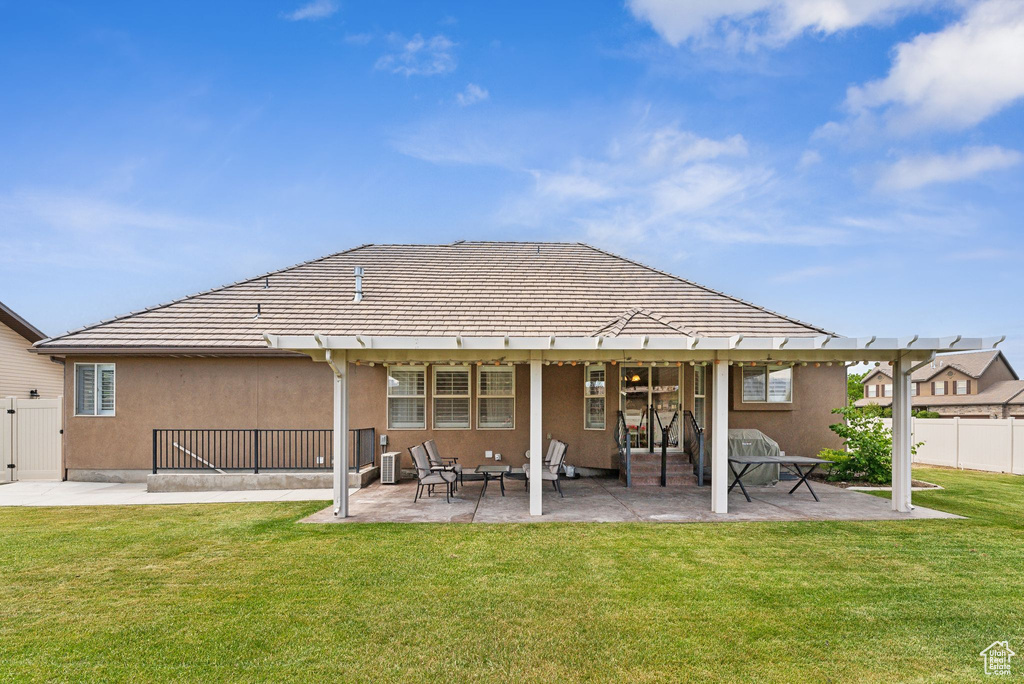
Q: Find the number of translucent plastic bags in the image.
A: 0